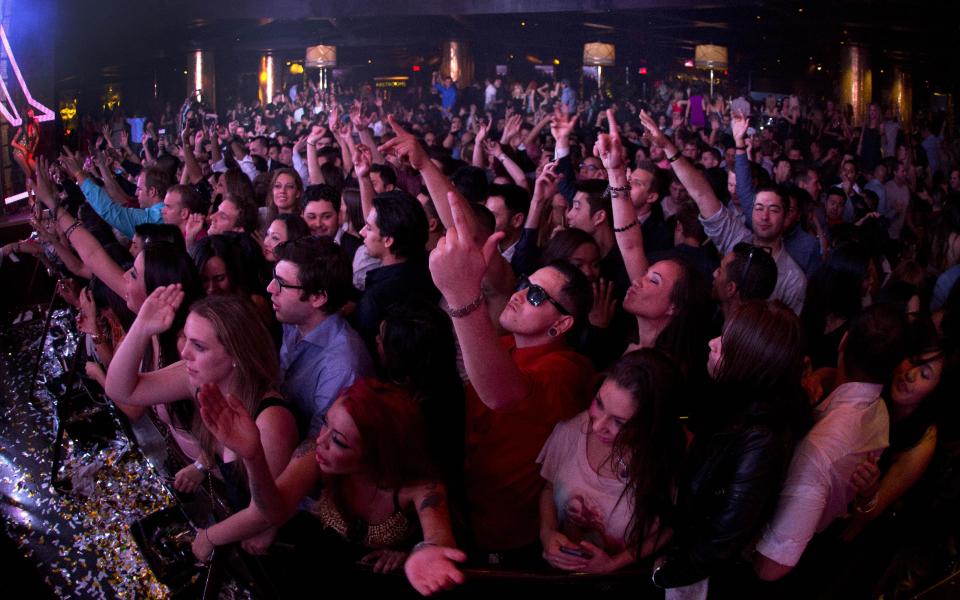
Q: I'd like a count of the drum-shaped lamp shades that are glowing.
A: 3